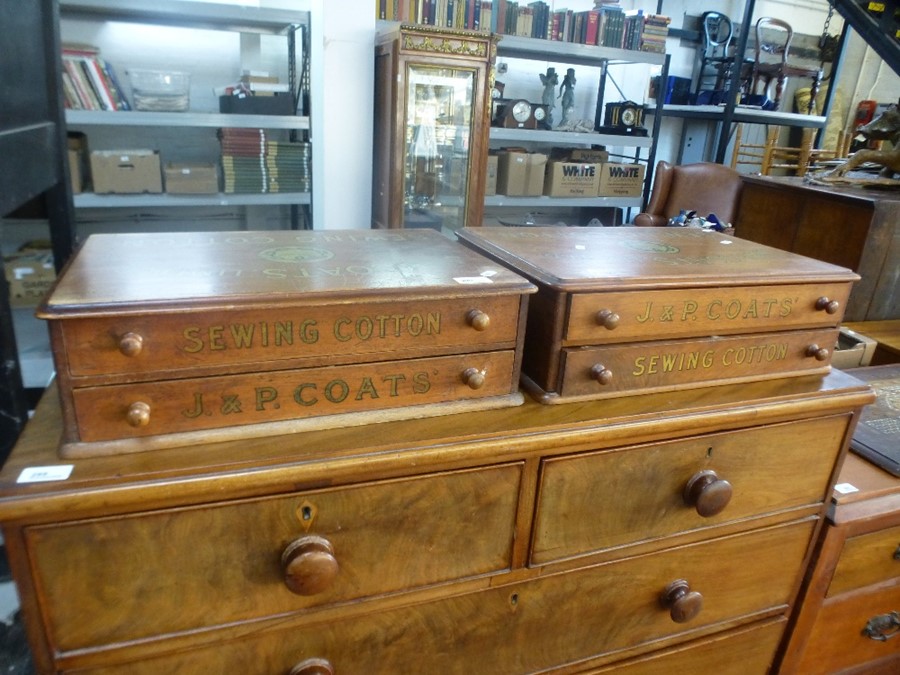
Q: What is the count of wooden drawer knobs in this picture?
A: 12